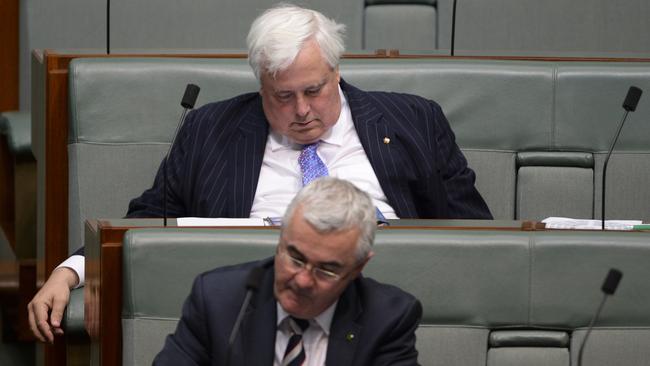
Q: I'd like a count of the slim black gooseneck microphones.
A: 4